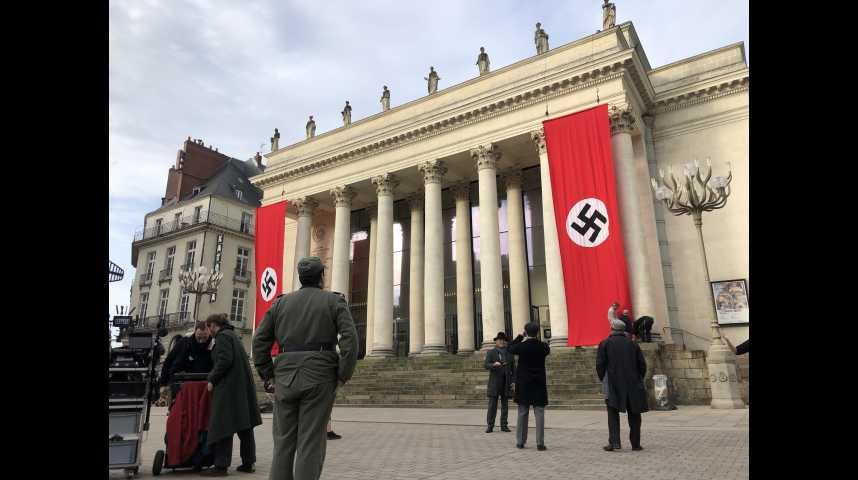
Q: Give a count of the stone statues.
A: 8